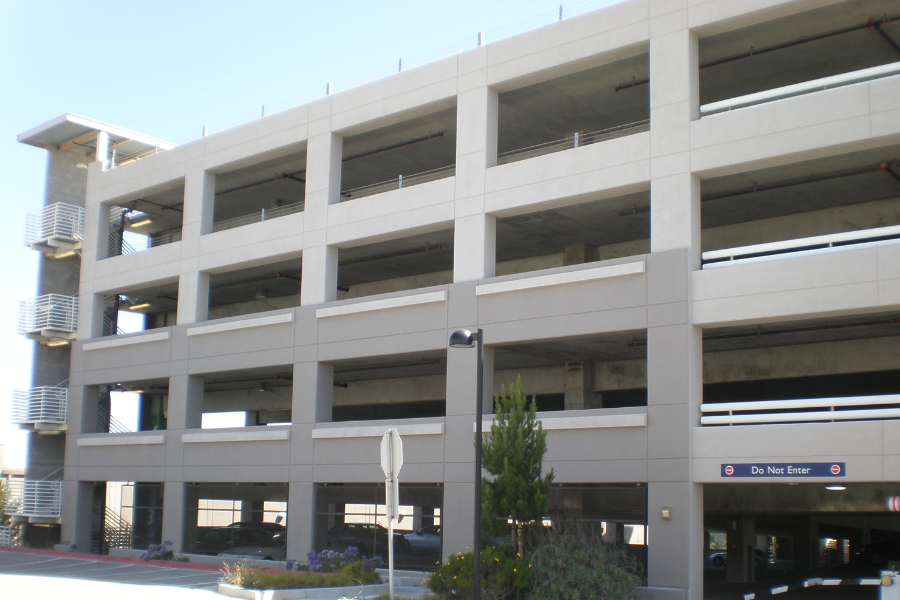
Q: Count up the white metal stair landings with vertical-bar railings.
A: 4